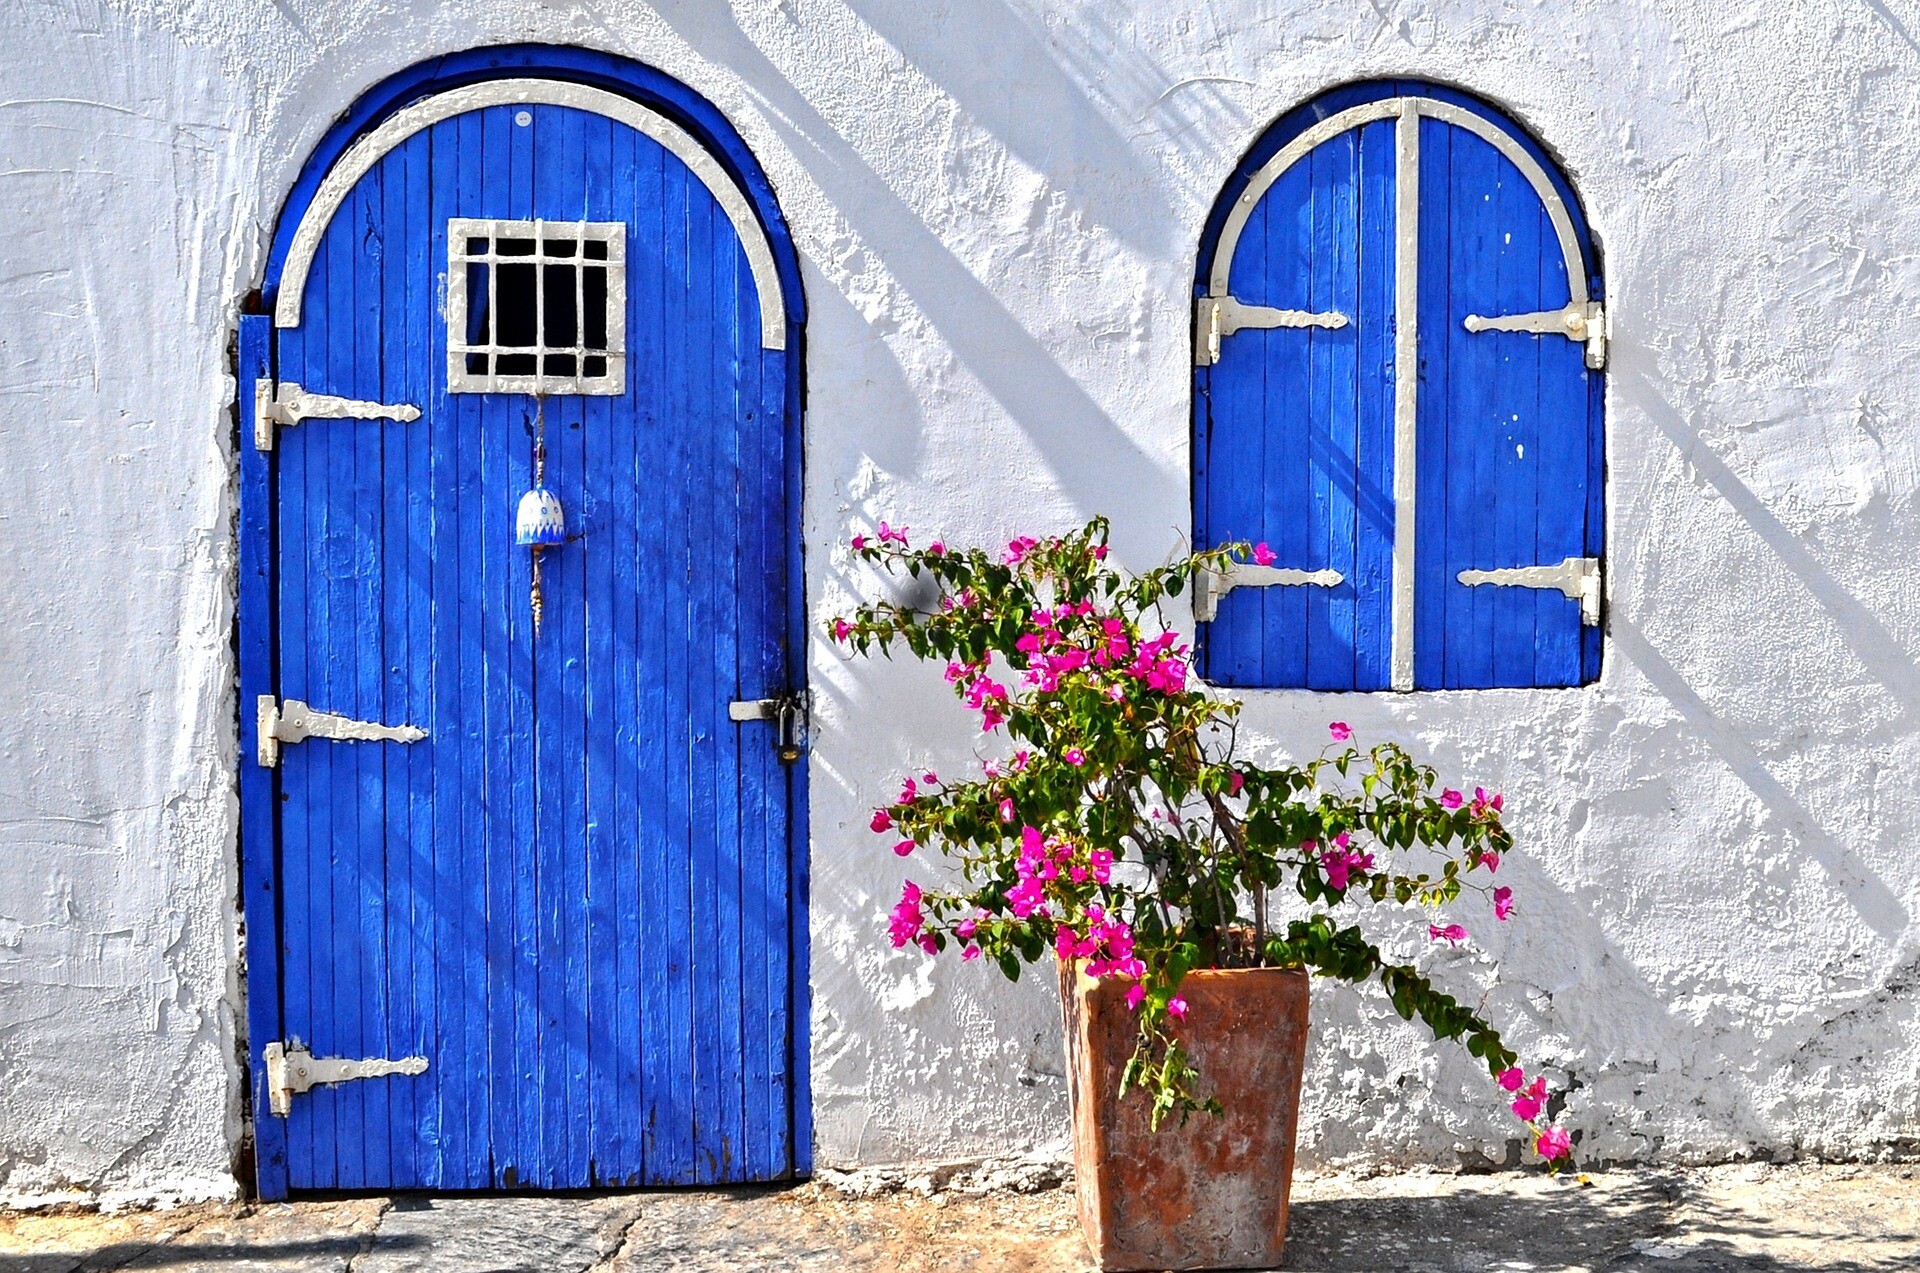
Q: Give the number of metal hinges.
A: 7